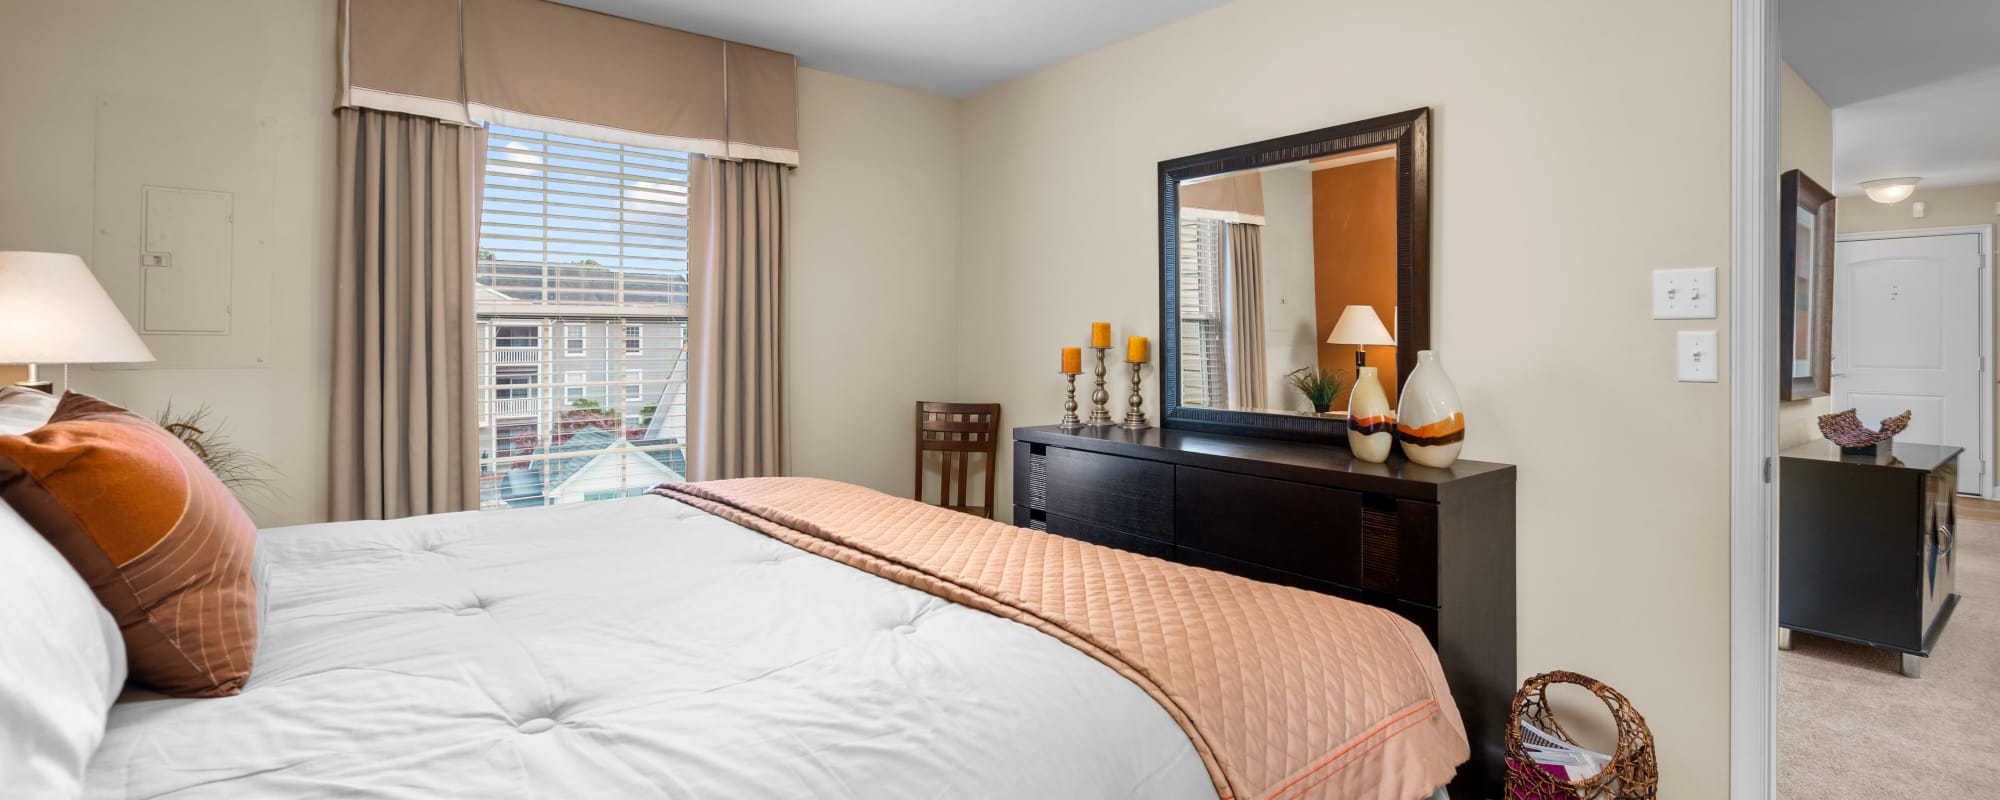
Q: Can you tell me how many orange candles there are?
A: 3